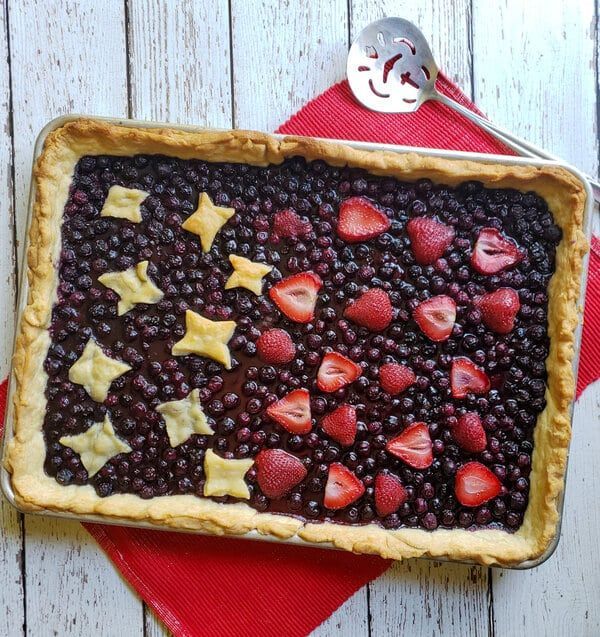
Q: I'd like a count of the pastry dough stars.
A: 9